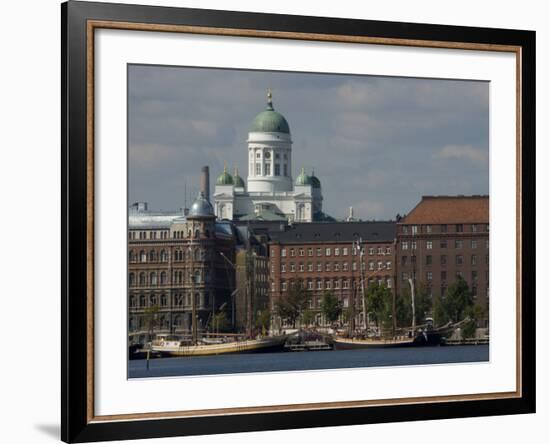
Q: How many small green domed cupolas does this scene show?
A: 4